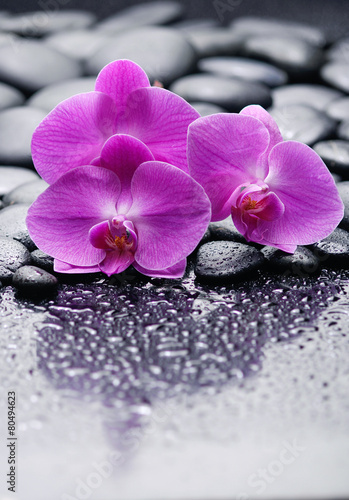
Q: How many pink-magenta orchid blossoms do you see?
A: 3